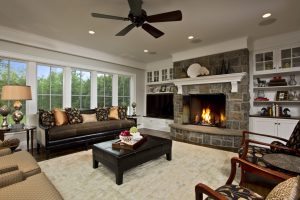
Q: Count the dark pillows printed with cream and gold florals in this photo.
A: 4